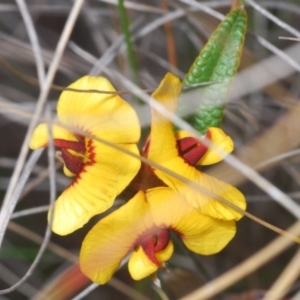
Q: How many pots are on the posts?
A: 0